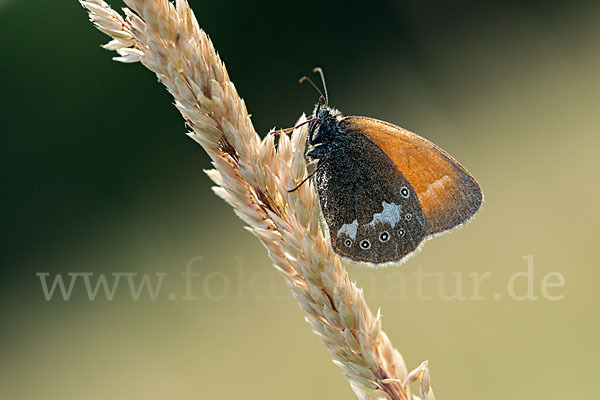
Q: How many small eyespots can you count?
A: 6